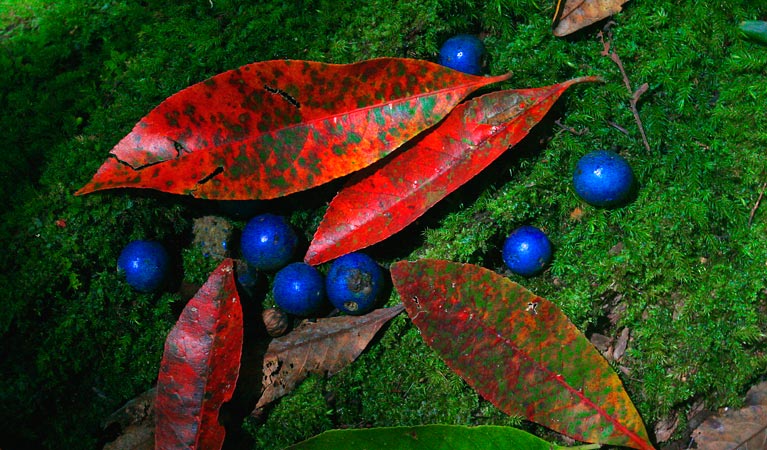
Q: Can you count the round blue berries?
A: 7